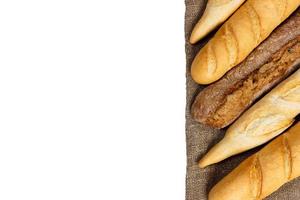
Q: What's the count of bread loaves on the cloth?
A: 5